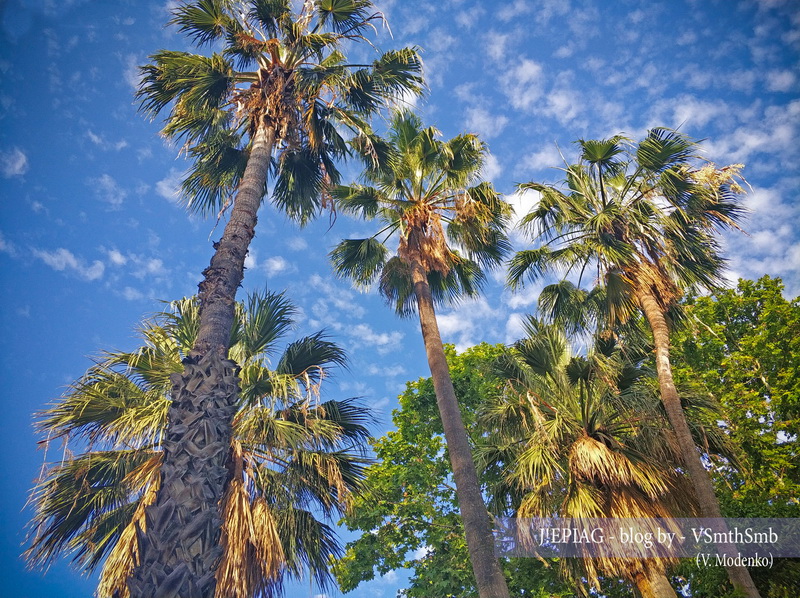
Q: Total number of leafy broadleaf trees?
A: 2